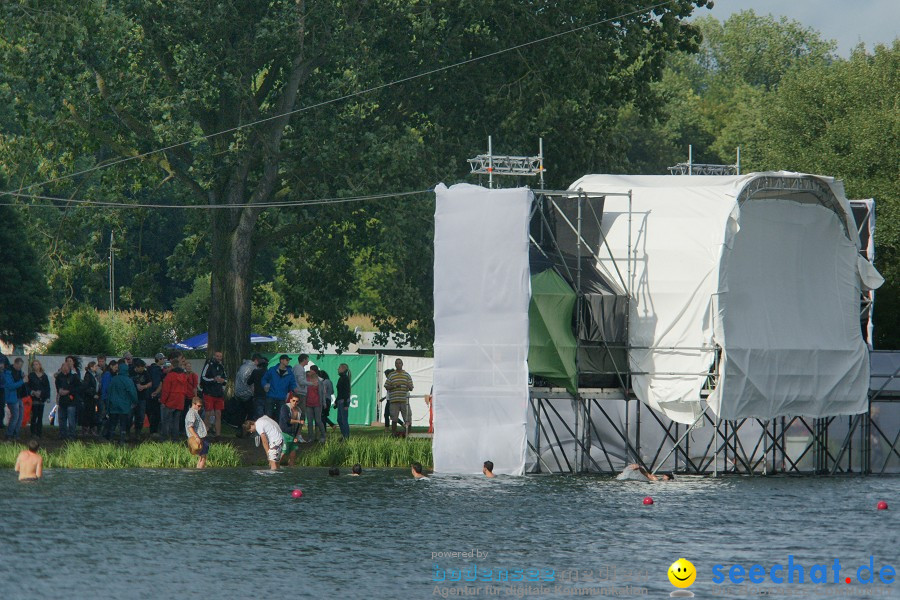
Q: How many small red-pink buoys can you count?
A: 3